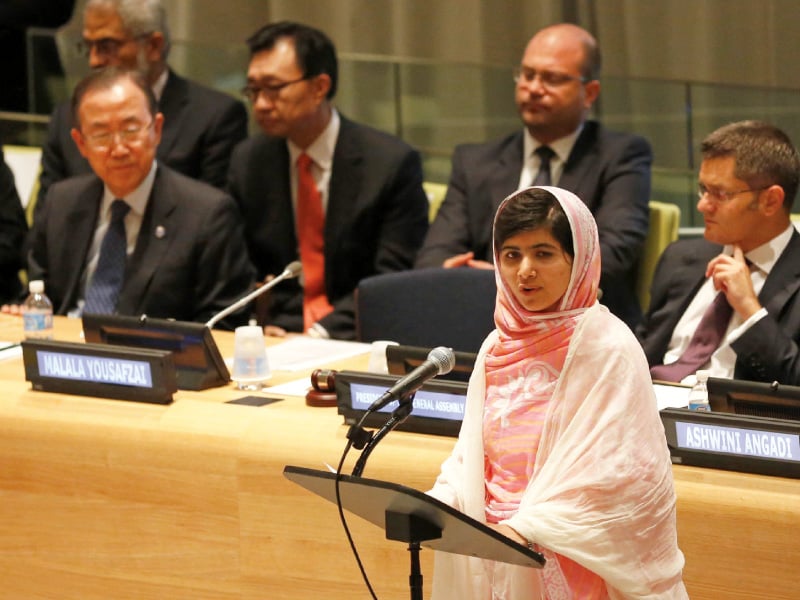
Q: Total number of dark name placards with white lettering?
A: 3